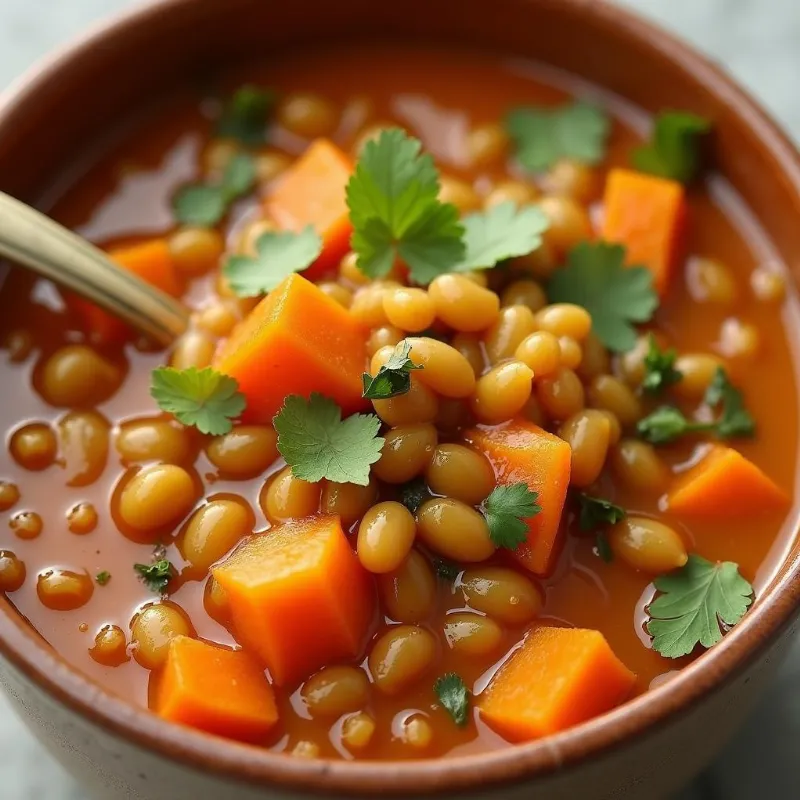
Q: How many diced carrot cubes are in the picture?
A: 9